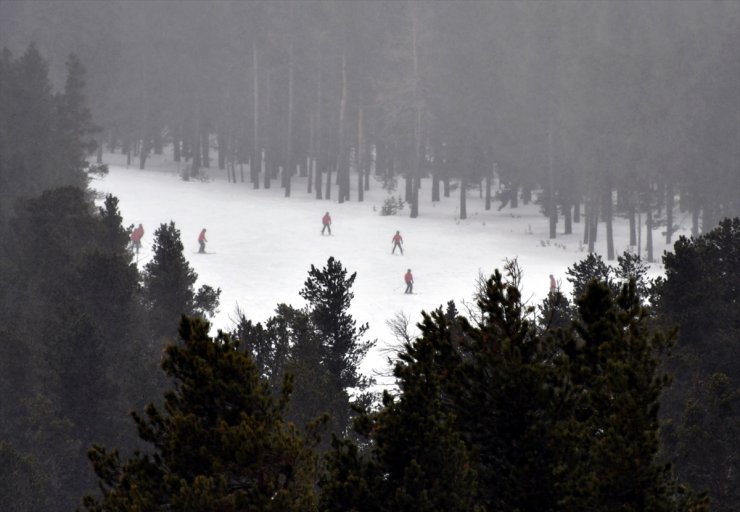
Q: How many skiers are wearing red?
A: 7